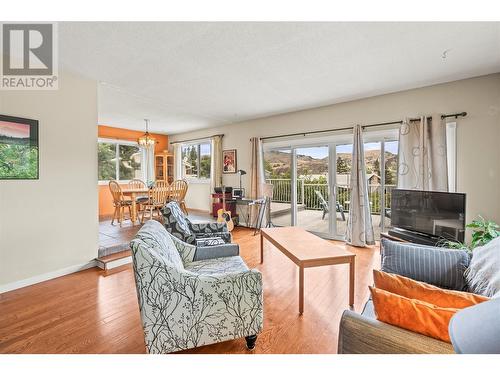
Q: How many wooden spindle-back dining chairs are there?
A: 5